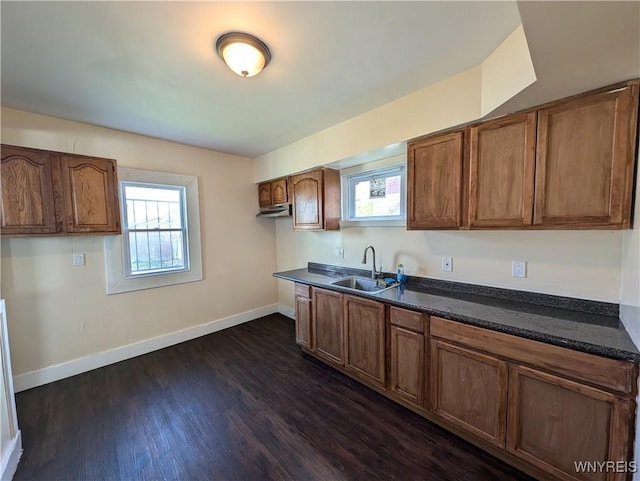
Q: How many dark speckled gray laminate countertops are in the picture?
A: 1